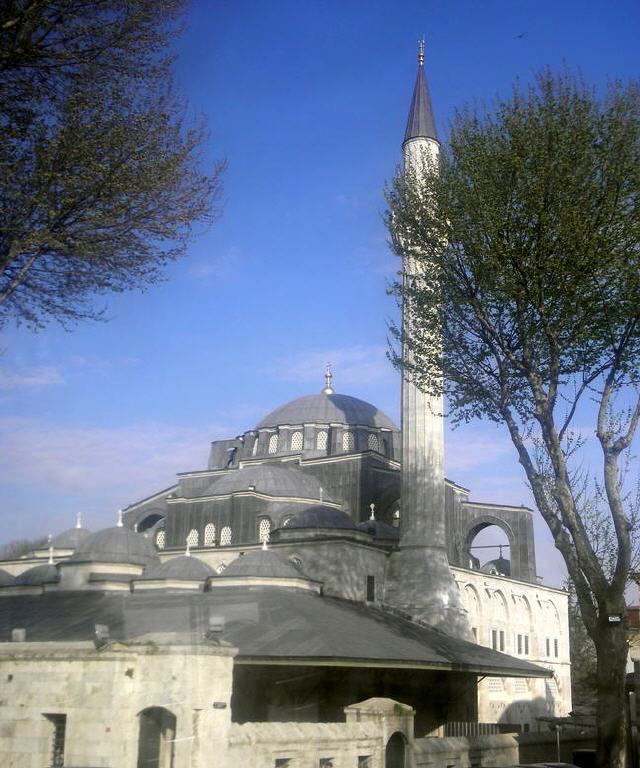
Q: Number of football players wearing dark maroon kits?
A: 0